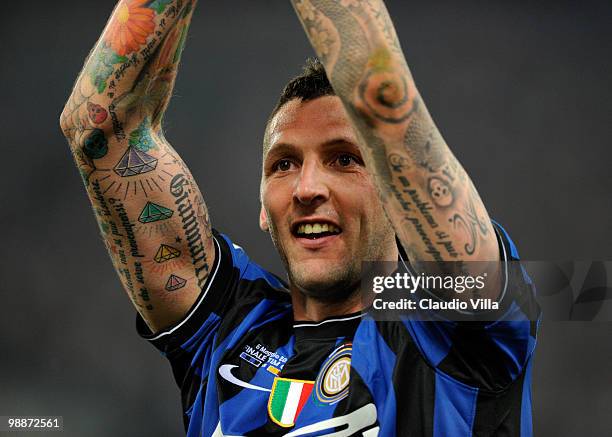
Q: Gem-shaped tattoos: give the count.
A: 4